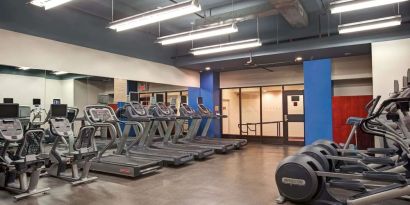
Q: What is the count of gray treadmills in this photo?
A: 5